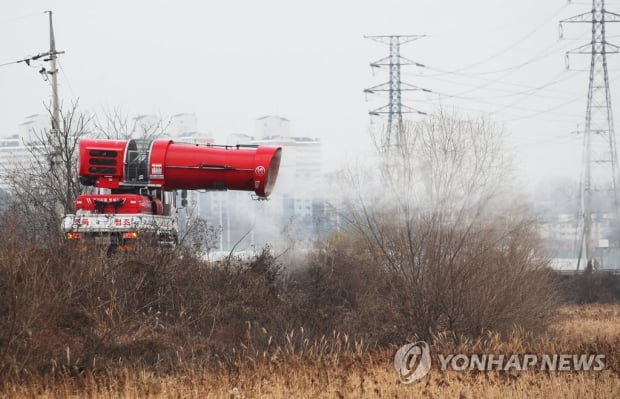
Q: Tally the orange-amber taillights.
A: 2